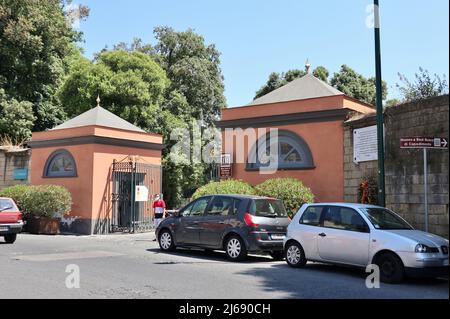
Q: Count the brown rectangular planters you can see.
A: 1